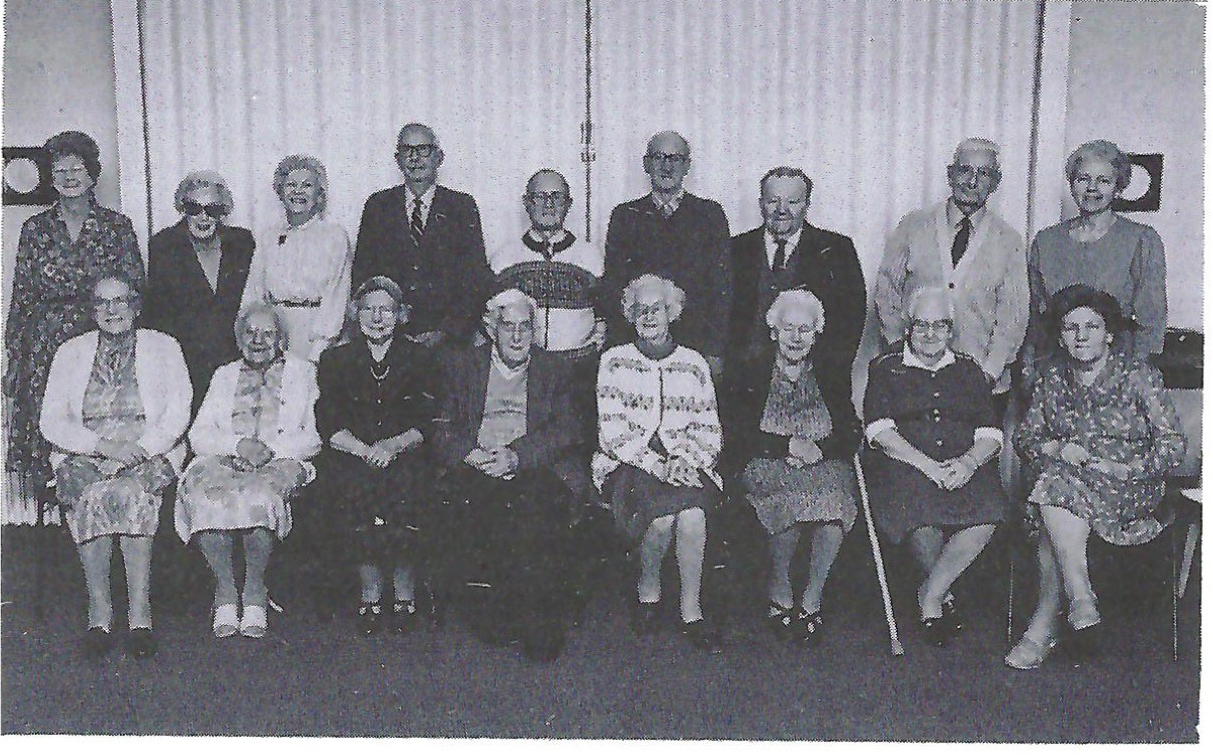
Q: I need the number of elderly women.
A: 11